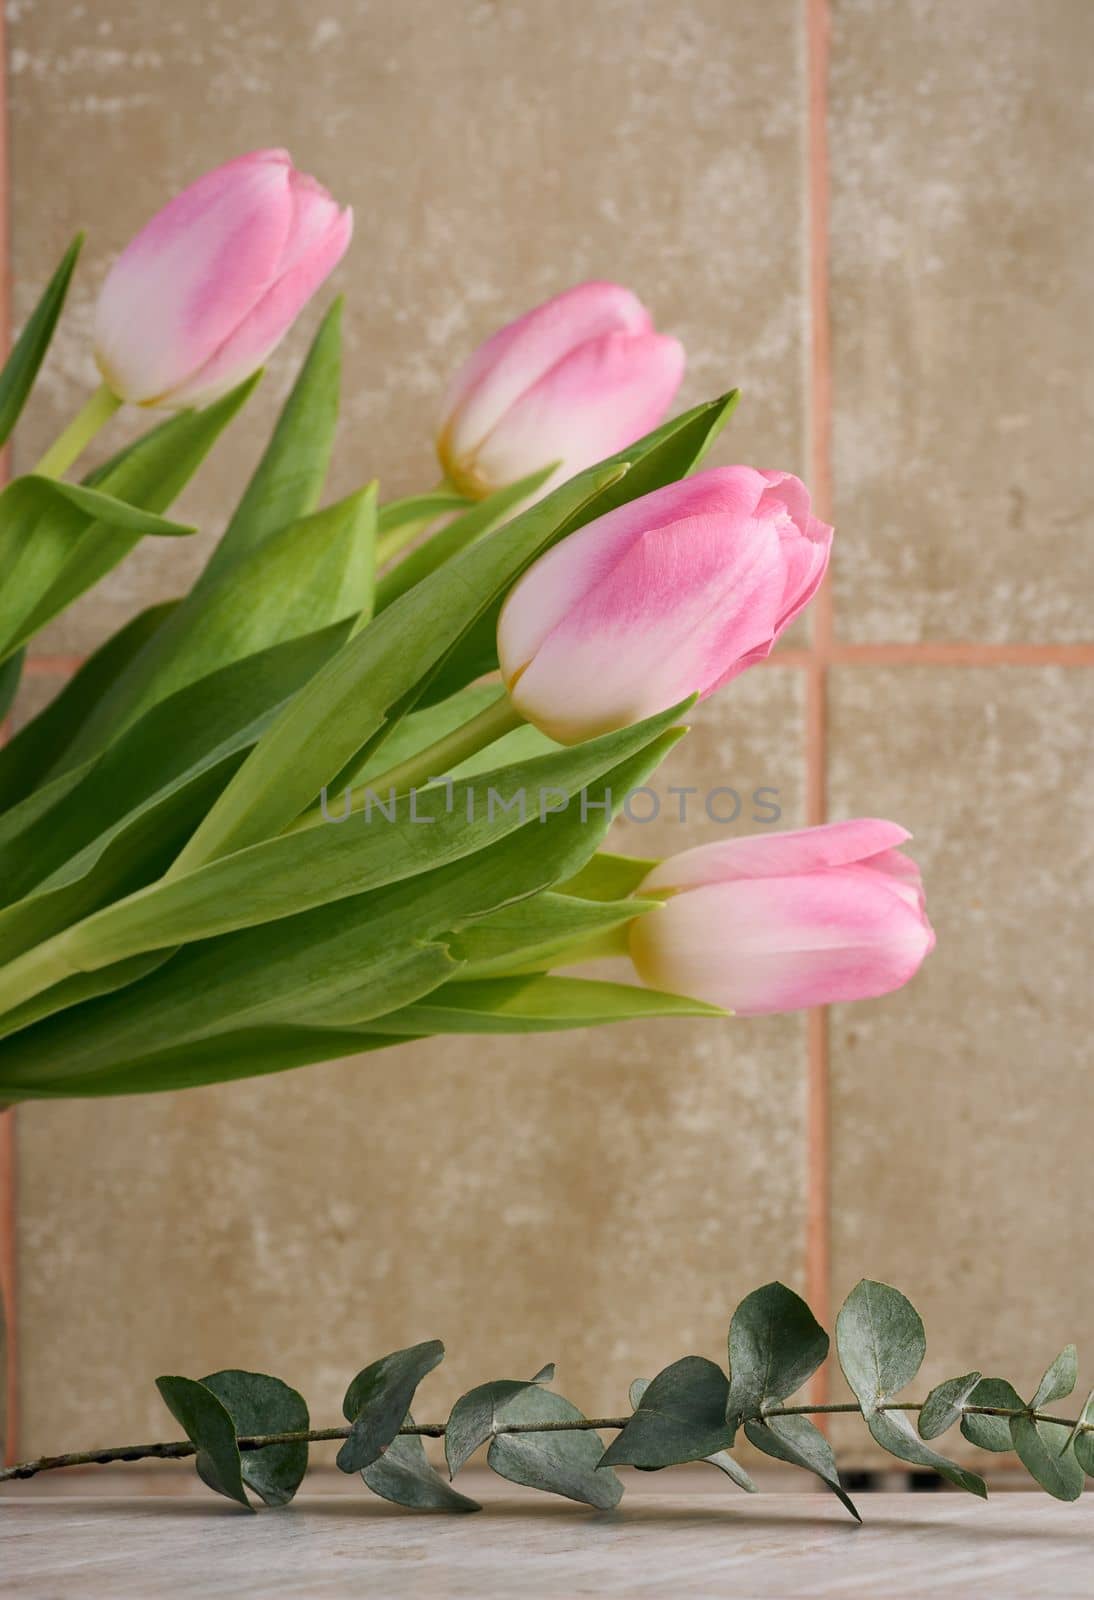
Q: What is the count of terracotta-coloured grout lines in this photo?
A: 3